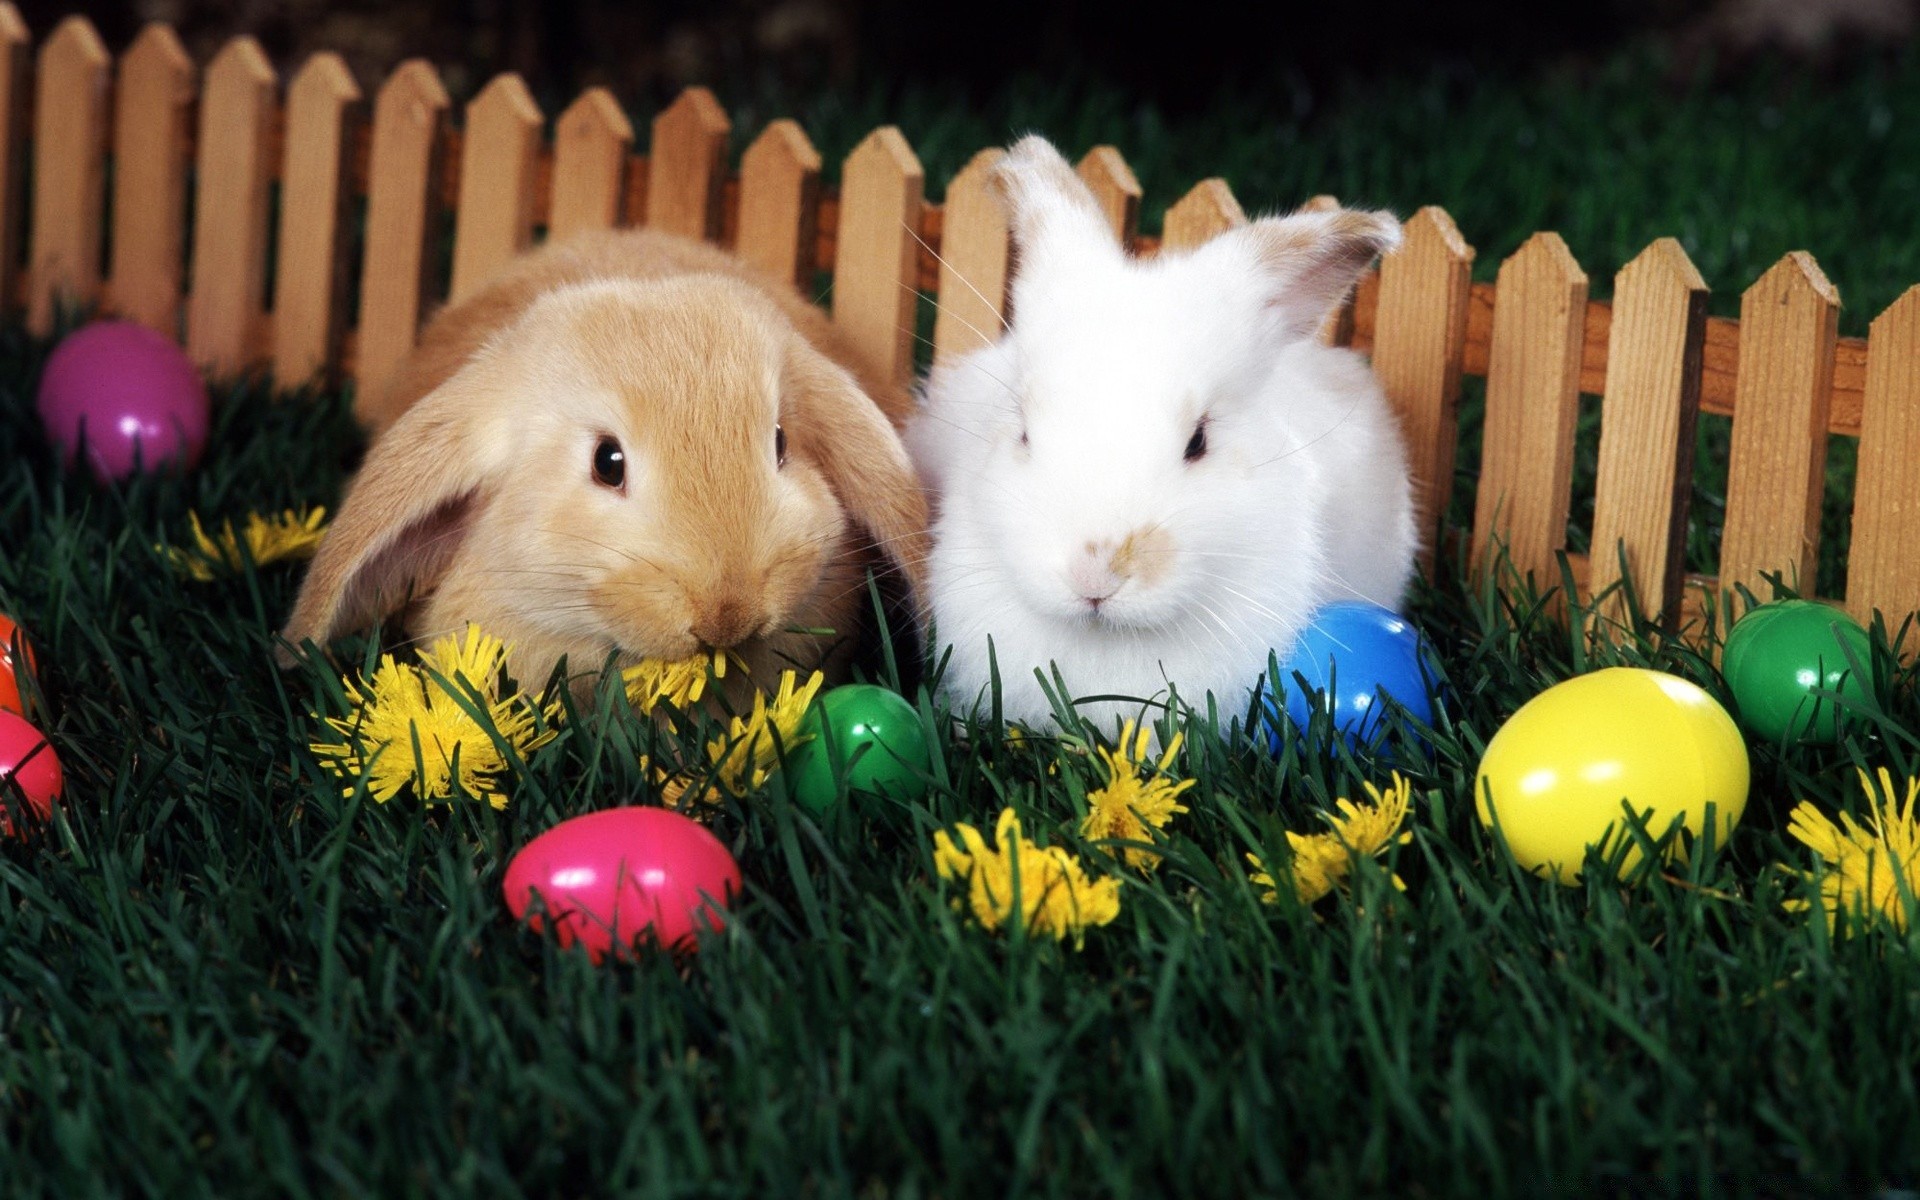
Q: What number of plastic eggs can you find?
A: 8